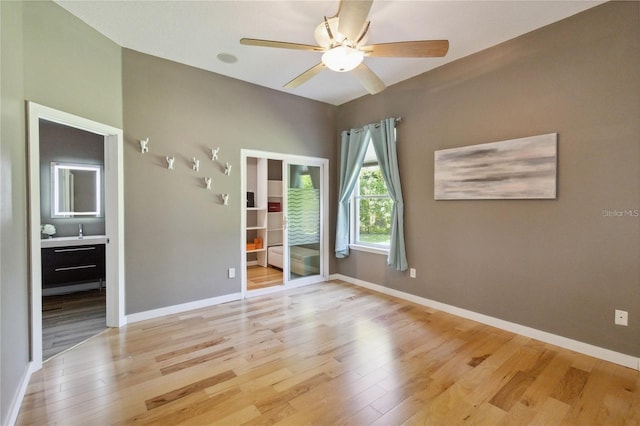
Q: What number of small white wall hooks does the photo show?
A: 7